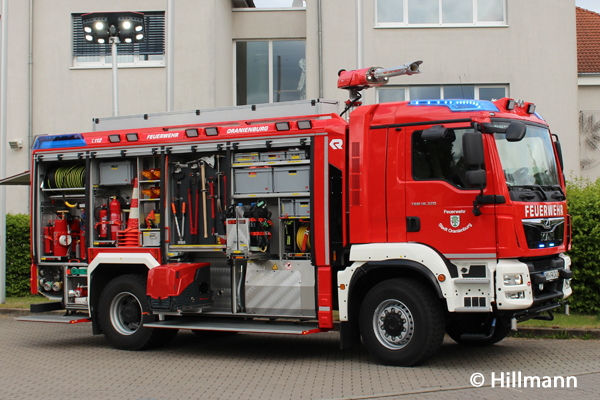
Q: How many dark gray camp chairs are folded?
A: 0